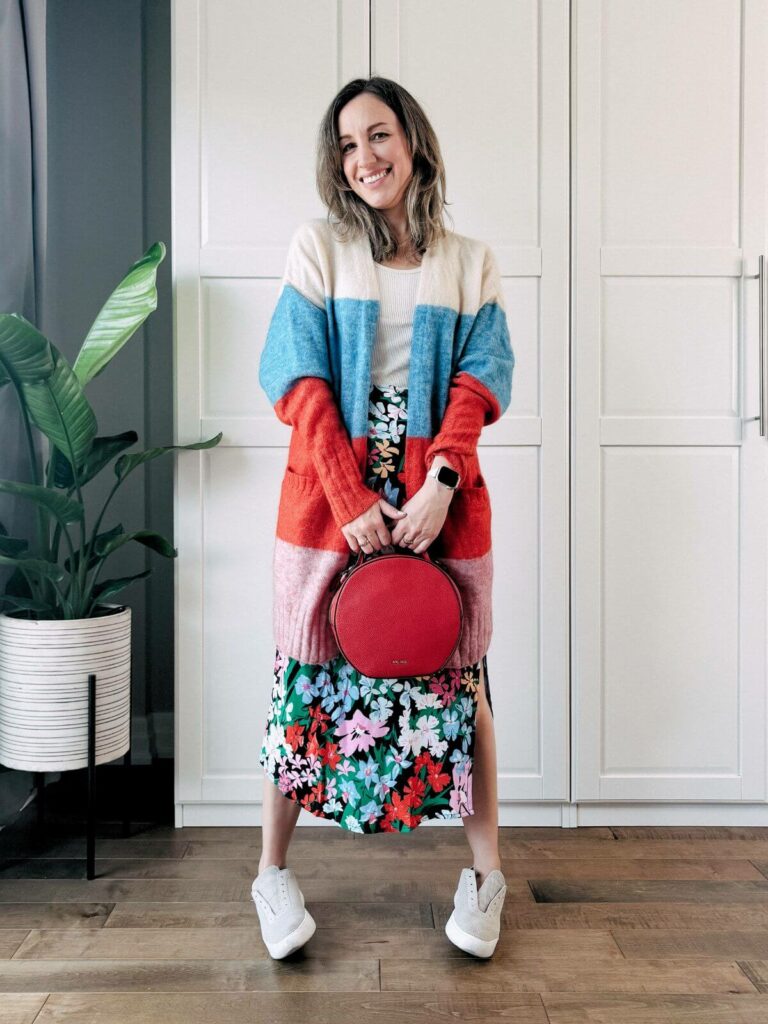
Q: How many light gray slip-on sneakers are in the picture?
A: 2